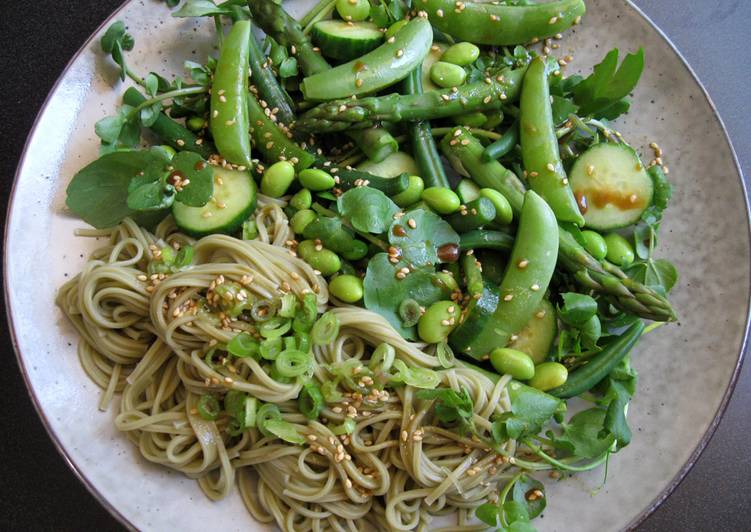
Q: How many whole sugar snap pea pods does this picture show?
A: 5